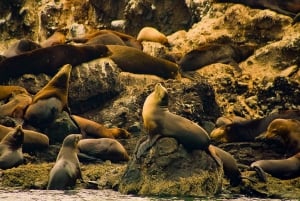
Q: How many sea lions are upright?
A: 4